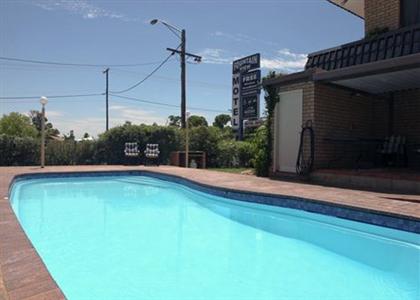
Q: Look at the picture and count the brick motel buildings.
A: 1